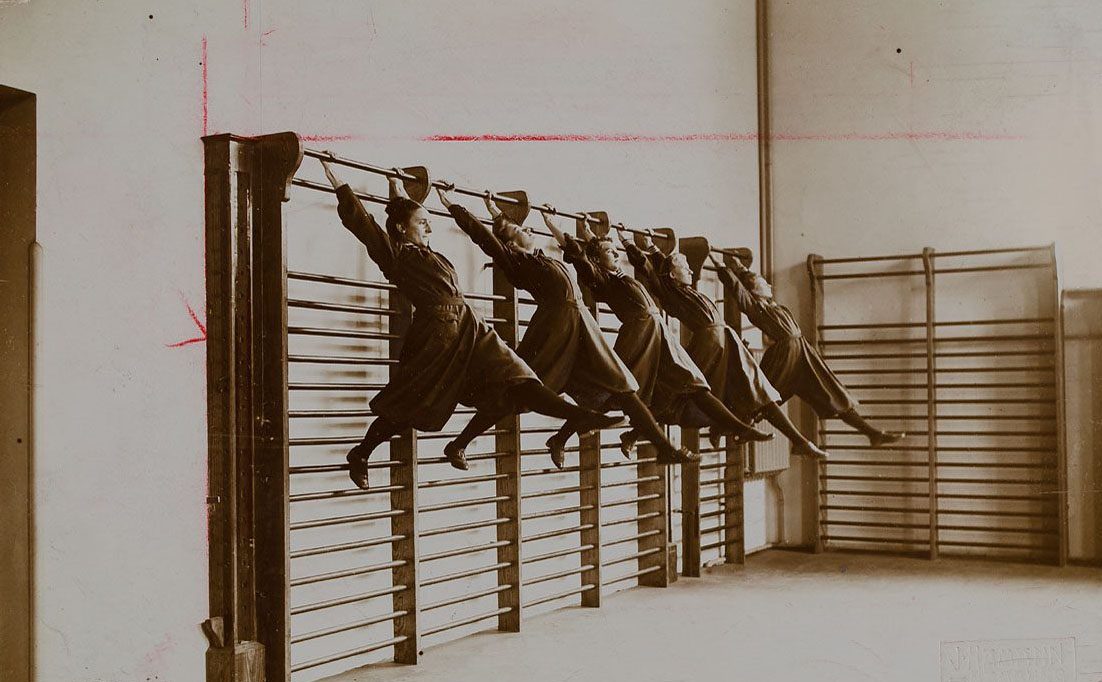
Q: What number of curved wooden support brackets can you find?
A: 7